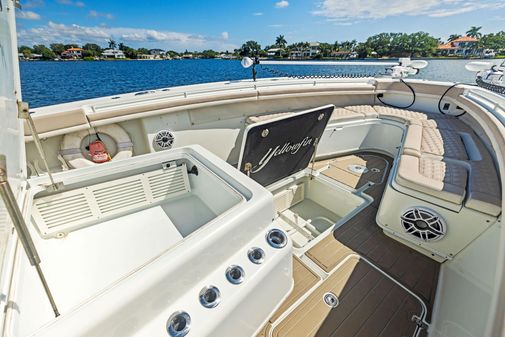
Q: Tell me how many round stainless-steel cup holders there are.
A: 5